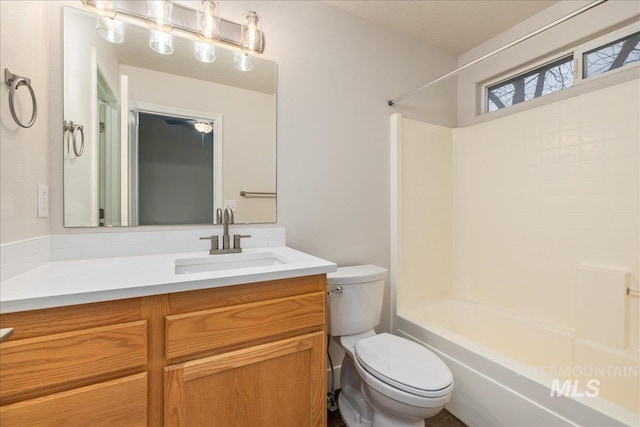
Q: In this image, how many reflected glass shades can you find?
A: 4